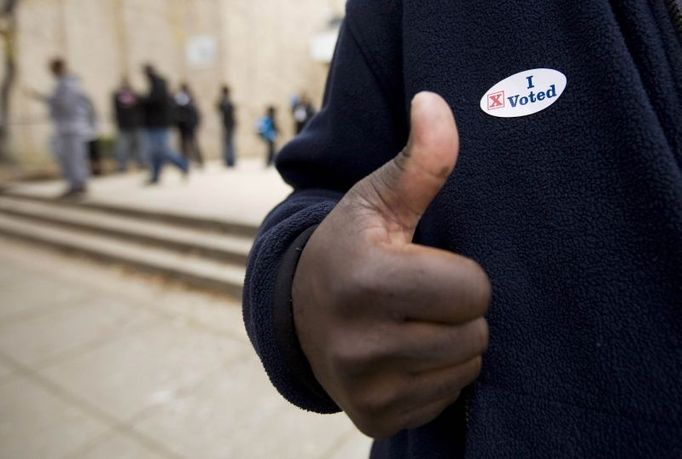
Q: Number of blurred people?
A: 7